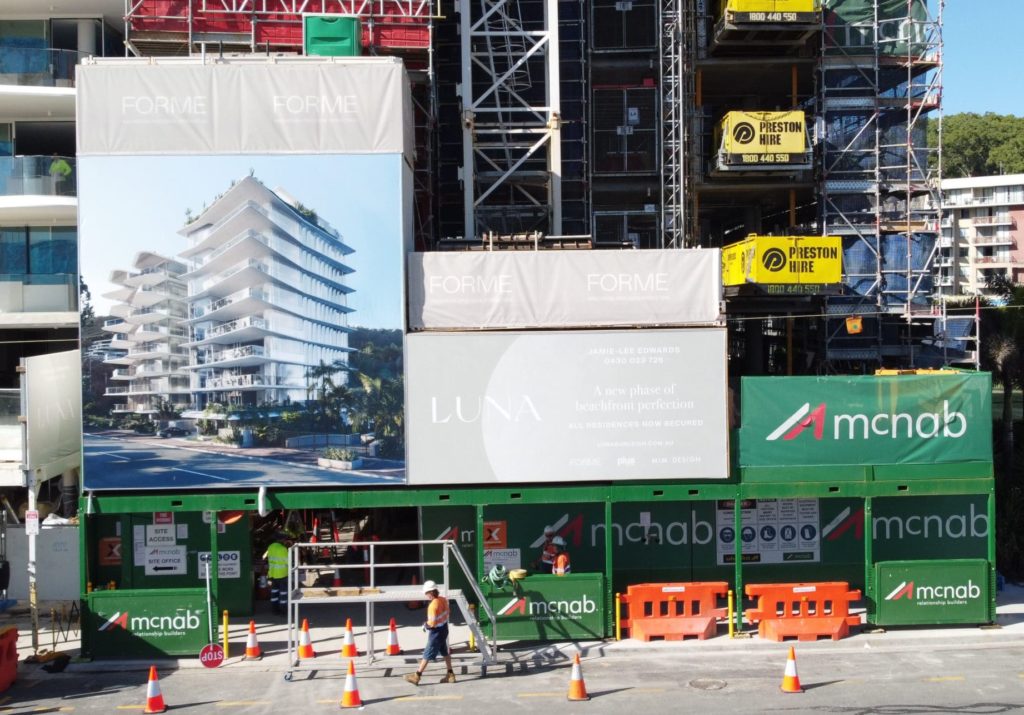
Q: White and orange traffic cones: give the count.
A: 8